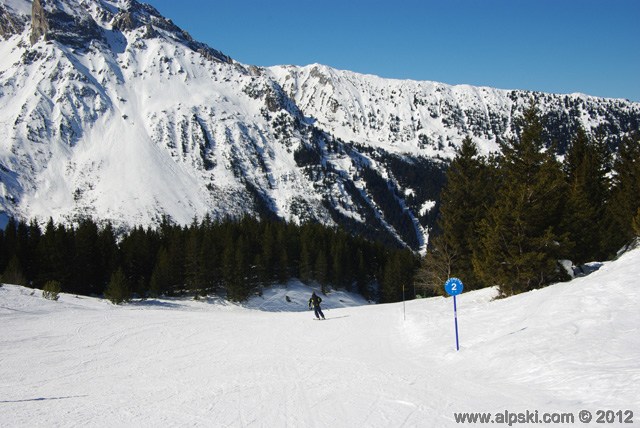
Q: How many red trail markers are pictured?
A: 0